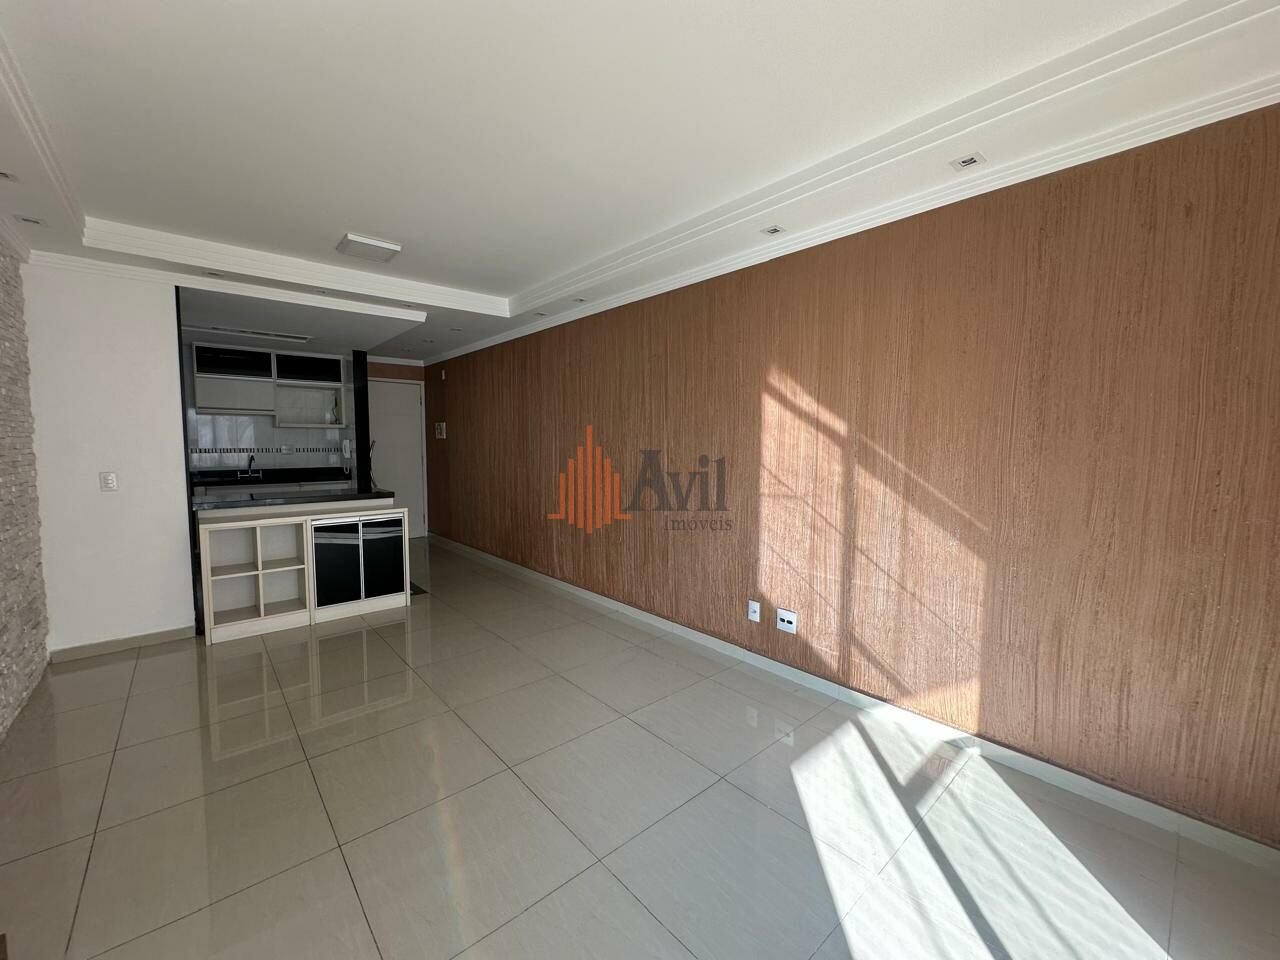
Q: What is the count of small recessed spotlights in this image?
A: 12